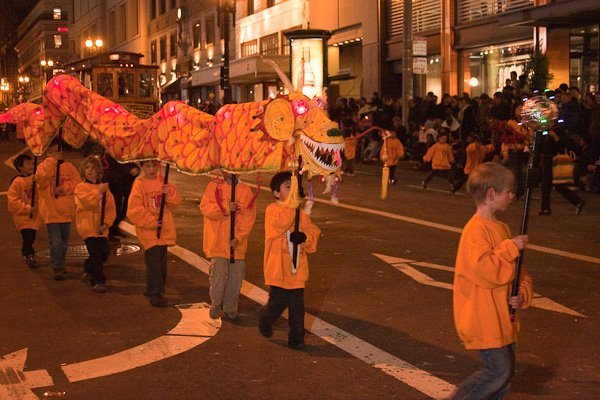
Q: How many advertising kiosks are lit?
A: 1